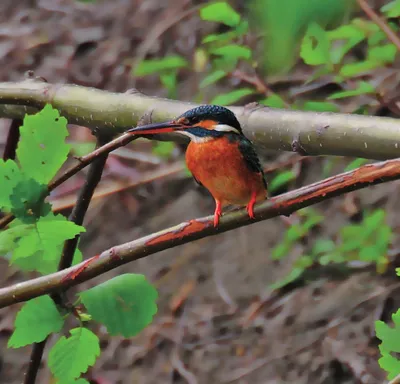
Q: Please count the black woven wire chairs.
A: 0